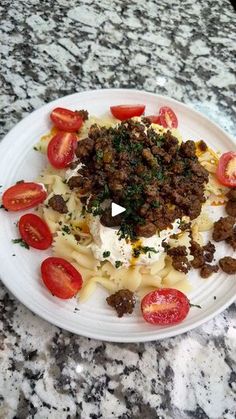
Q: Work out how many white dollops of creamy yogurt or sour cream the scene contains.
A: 1